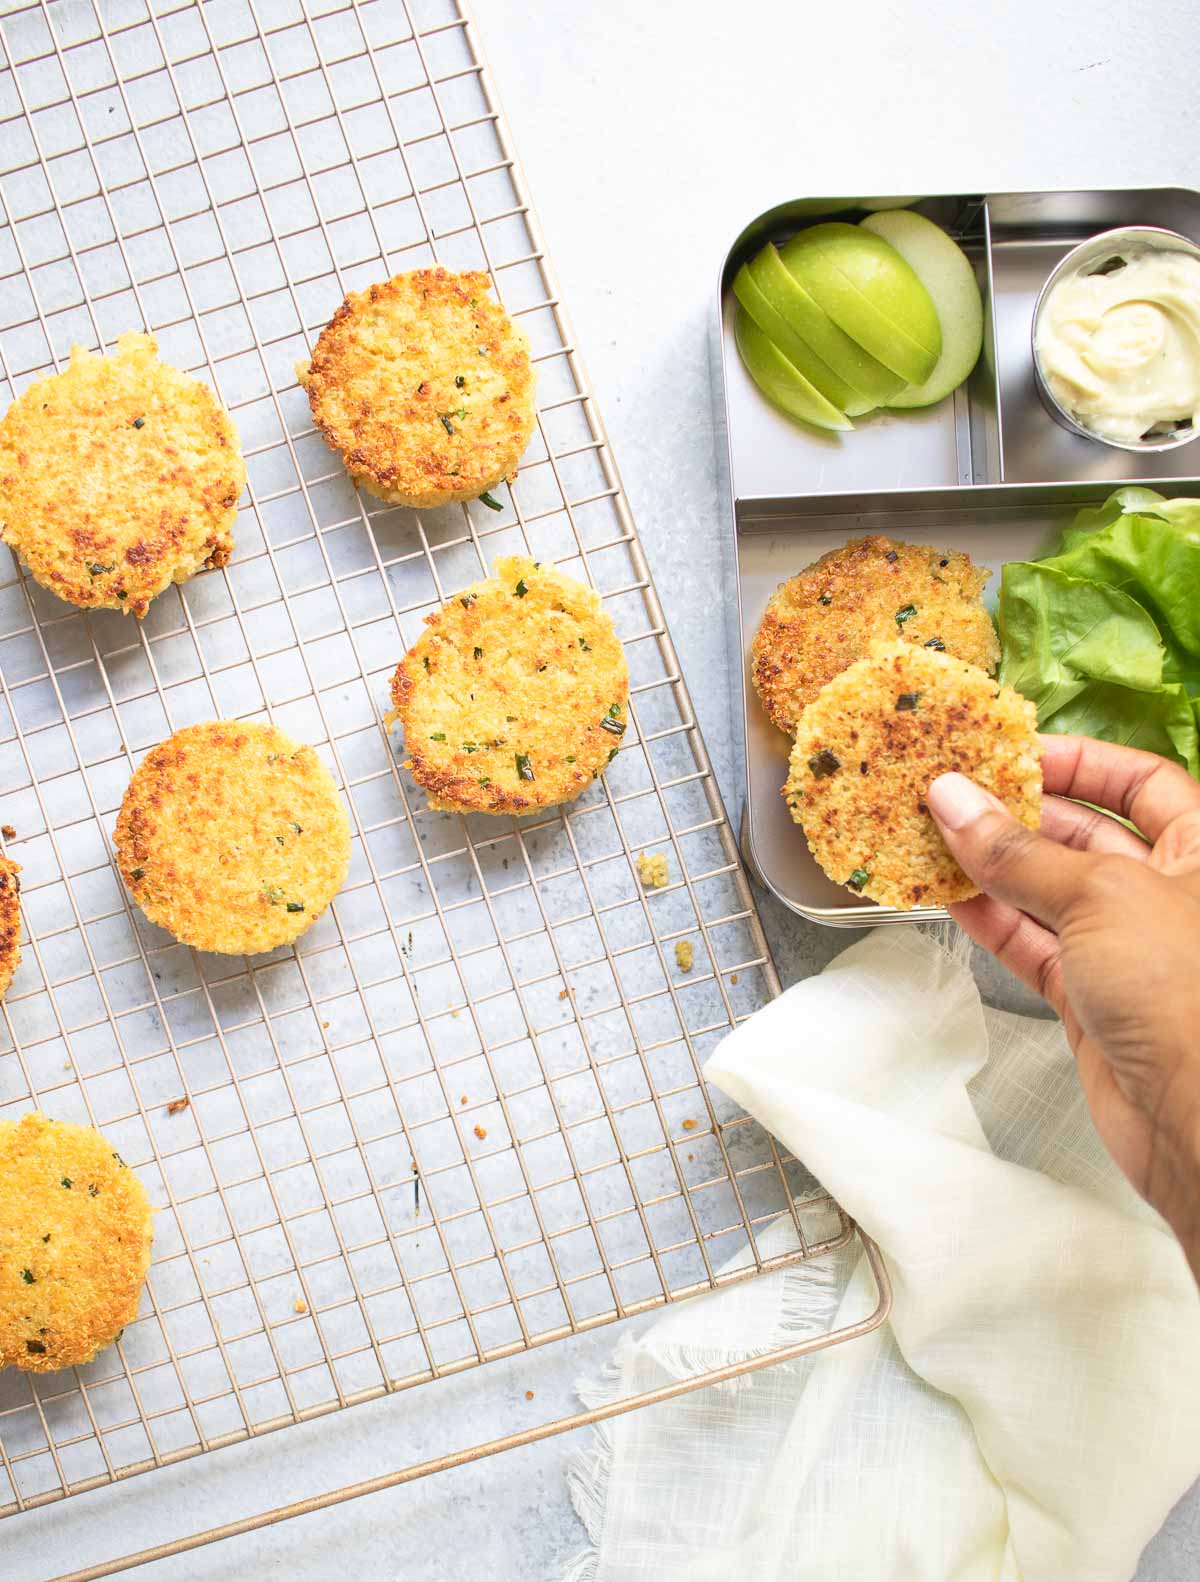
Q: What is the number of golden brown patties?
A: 8